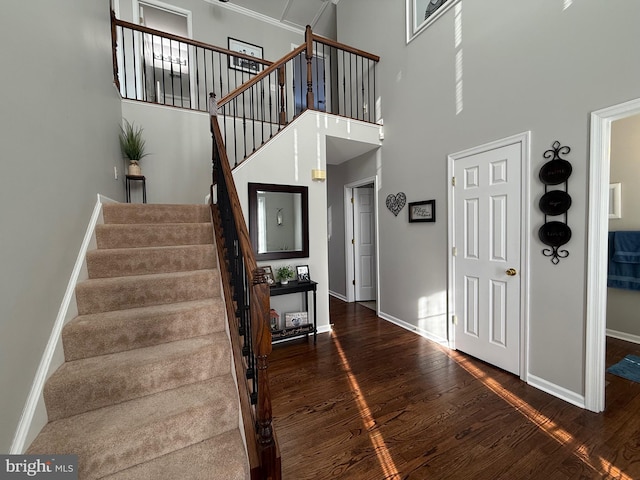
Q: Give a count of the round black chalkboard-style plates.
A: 3